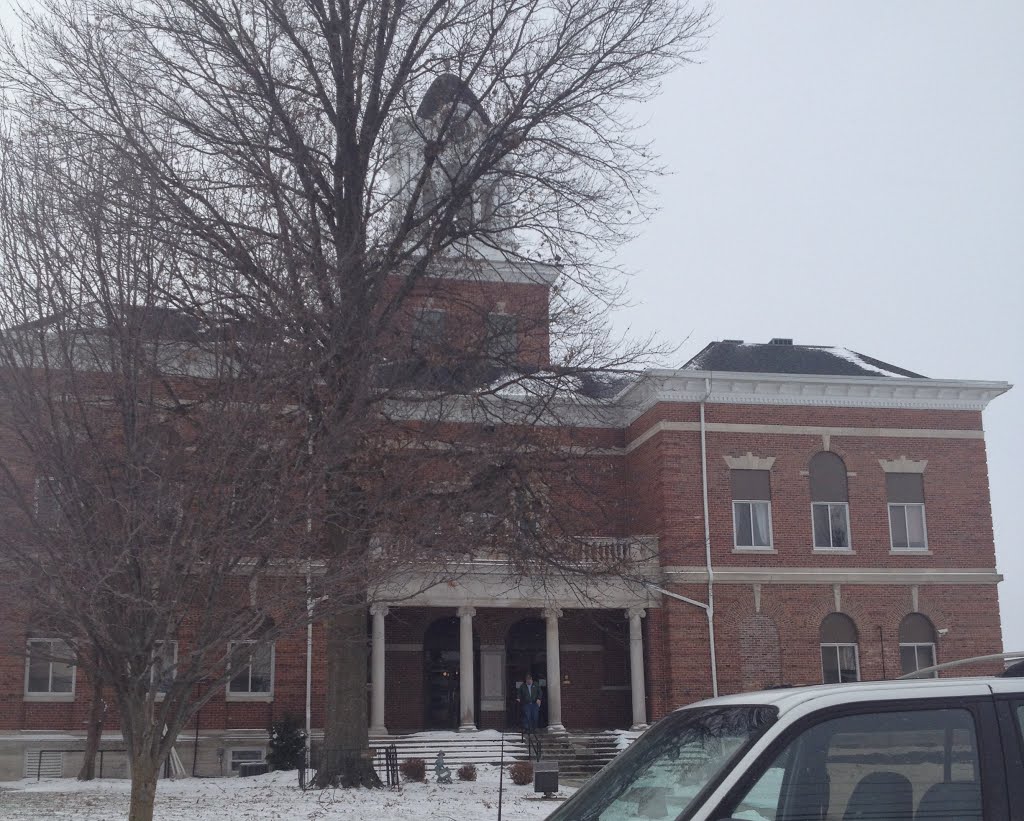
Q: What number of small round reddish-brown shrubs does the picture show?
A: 3